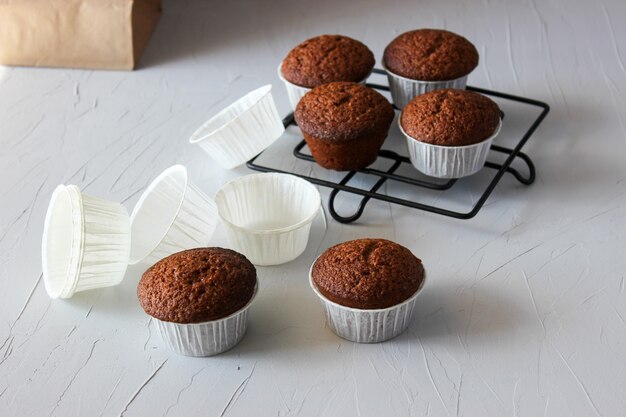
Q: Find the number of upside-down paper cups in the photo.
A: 0